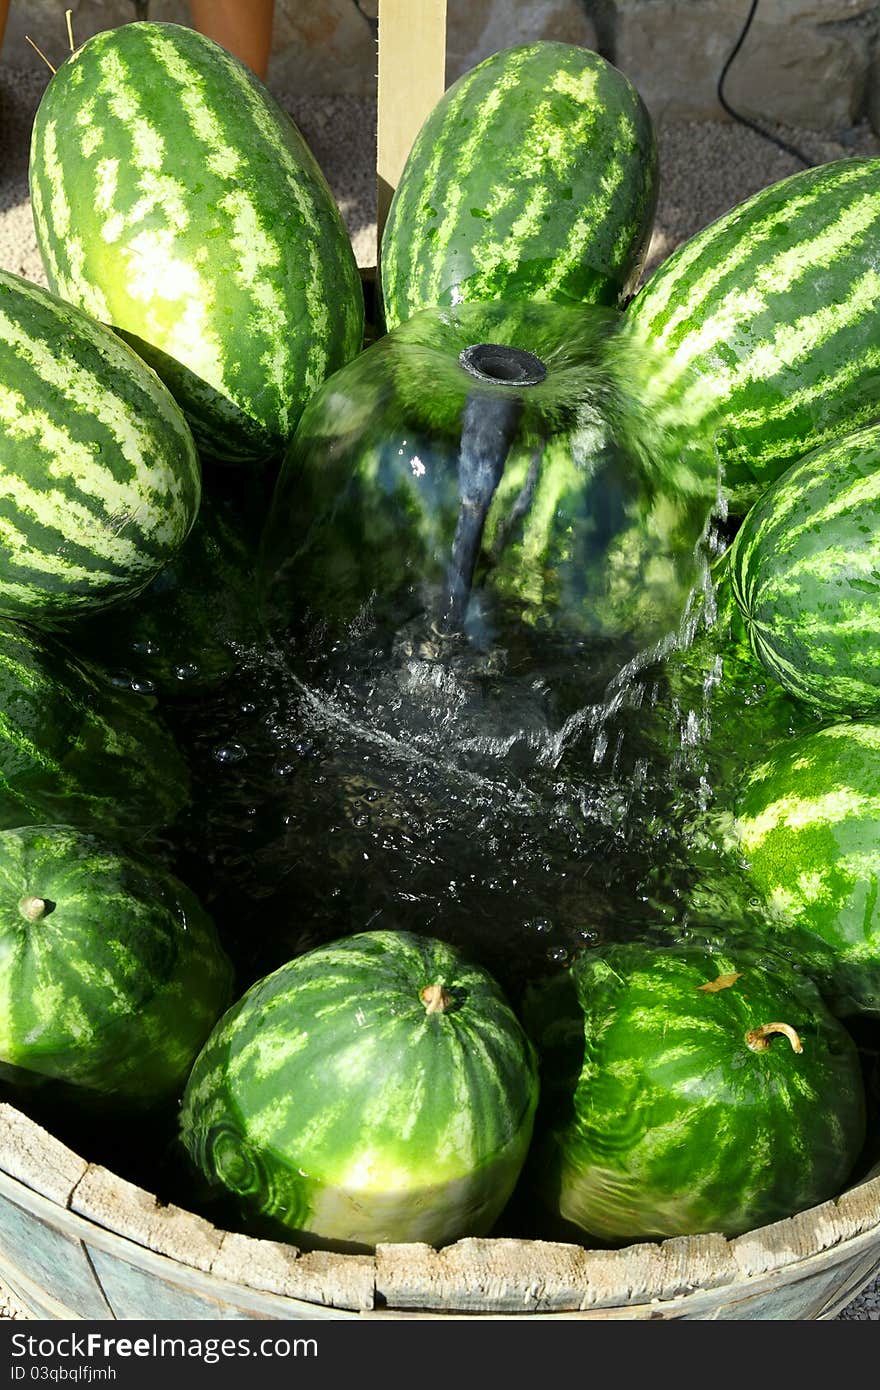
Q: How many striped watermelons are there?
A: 10